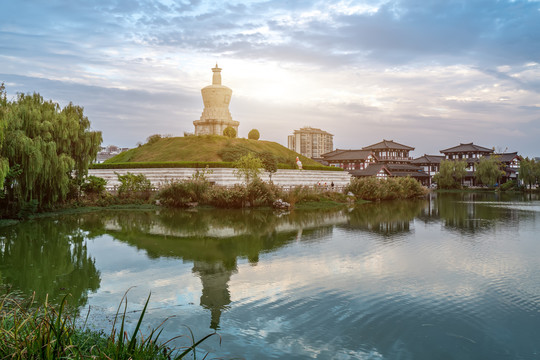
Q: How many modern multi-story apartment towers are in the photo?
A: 1